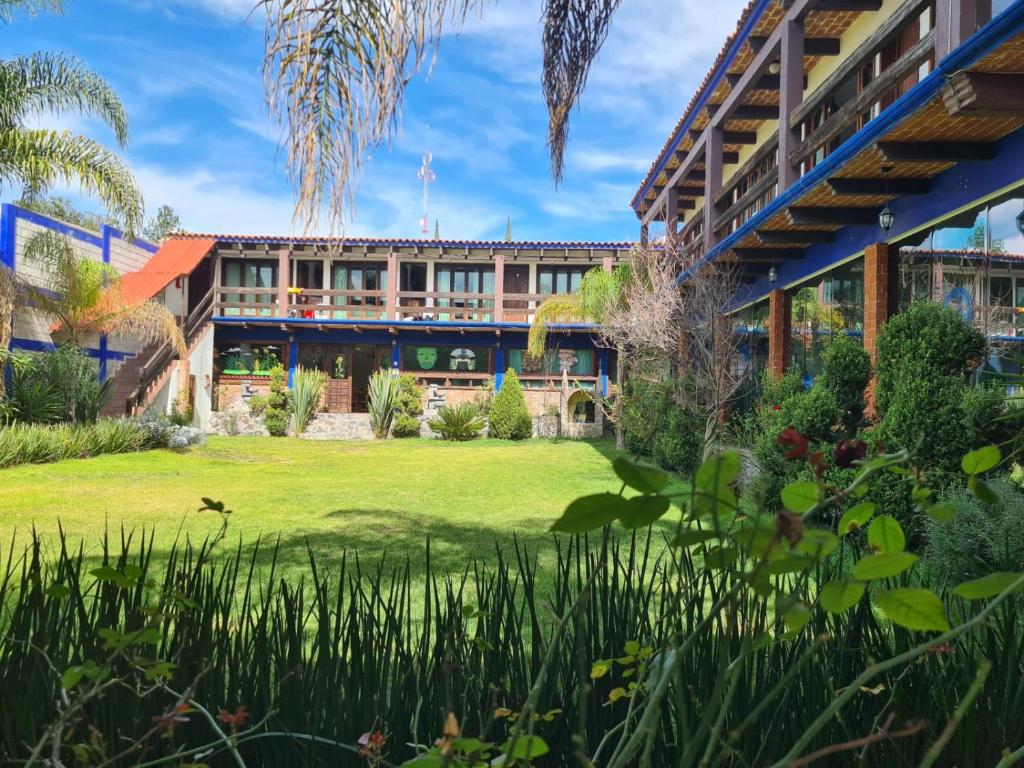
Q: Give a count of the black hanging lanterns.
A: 3